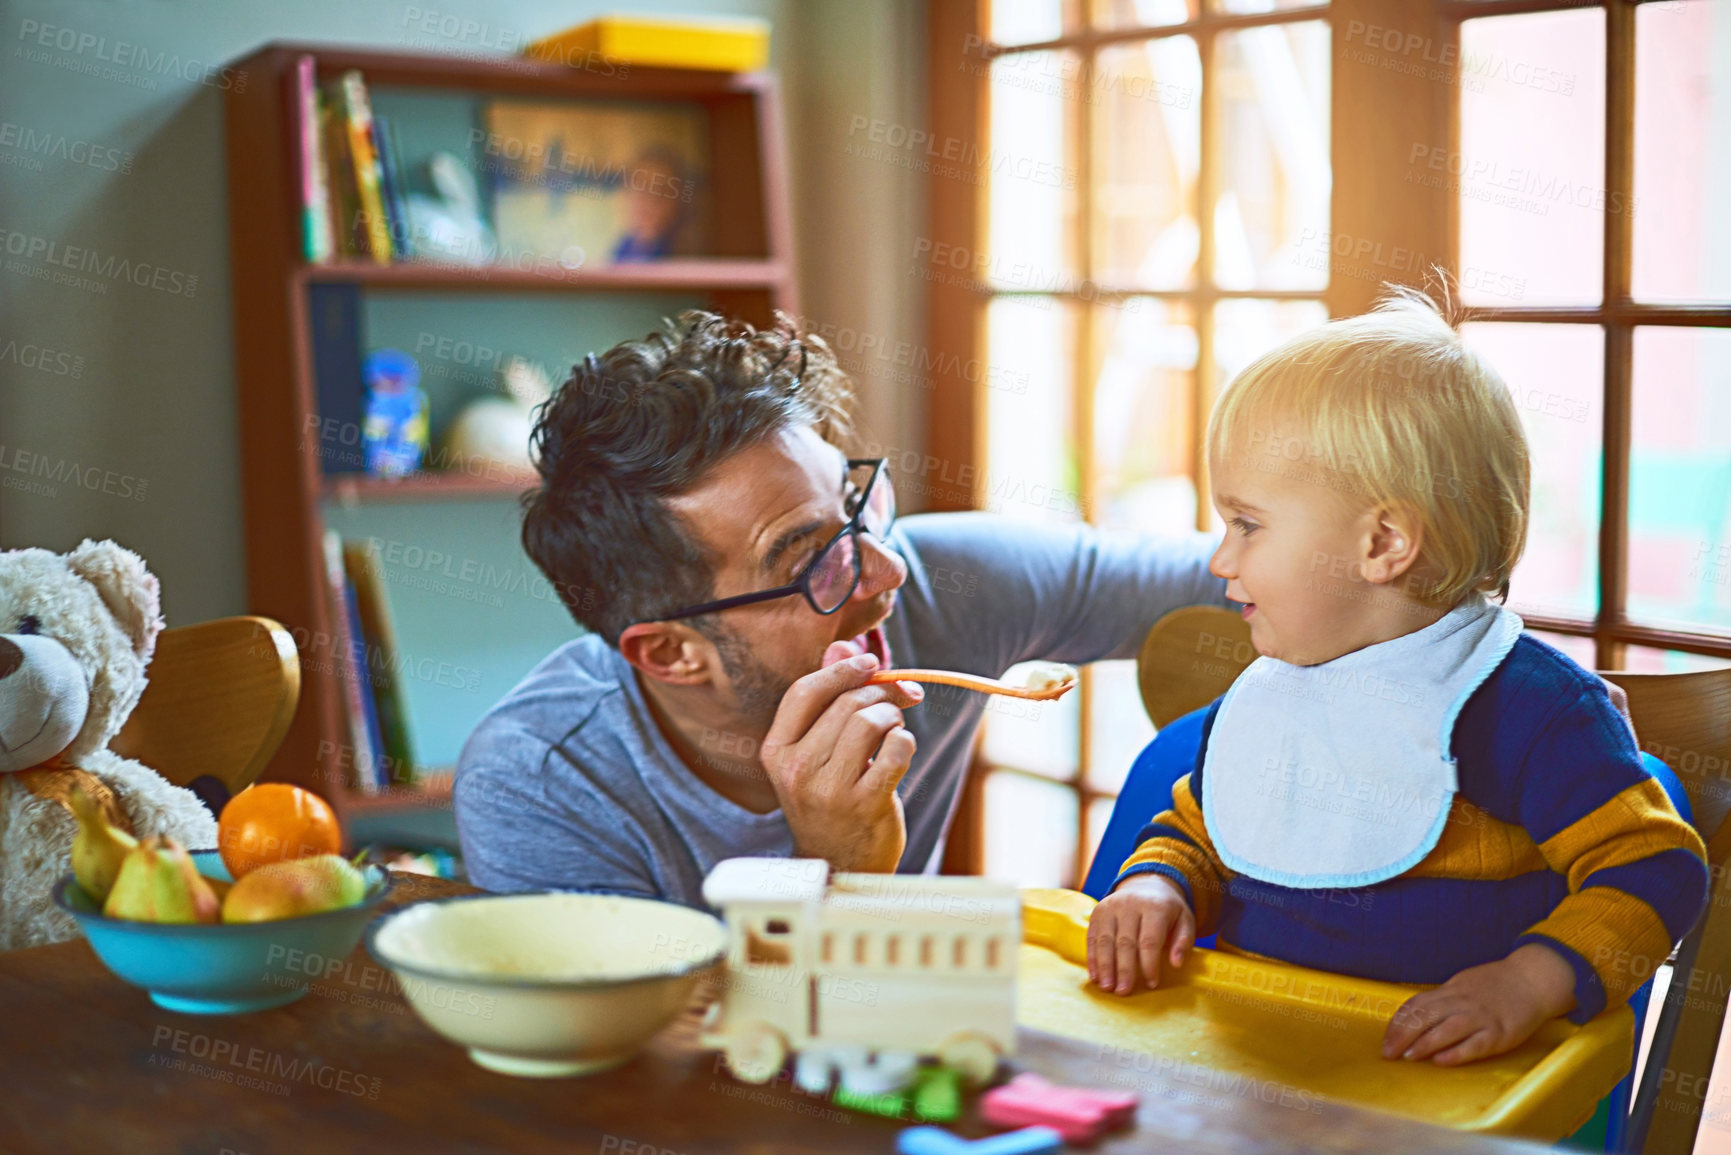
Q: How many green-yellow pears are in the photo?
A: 2